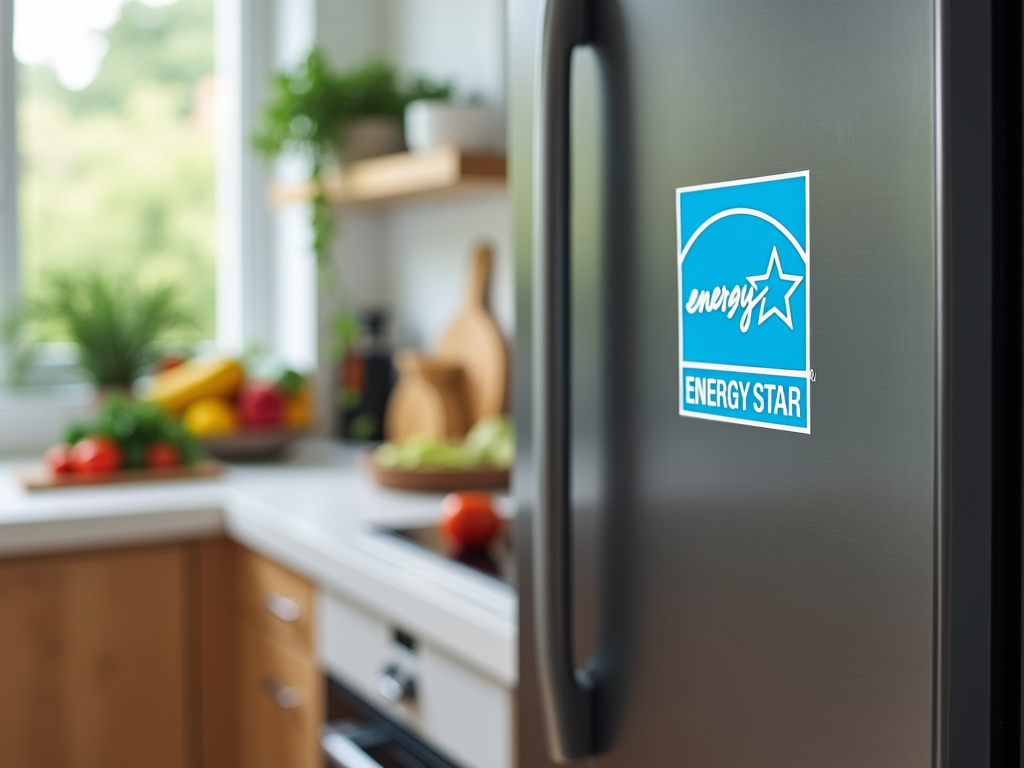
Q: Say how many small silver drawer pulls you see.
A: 2